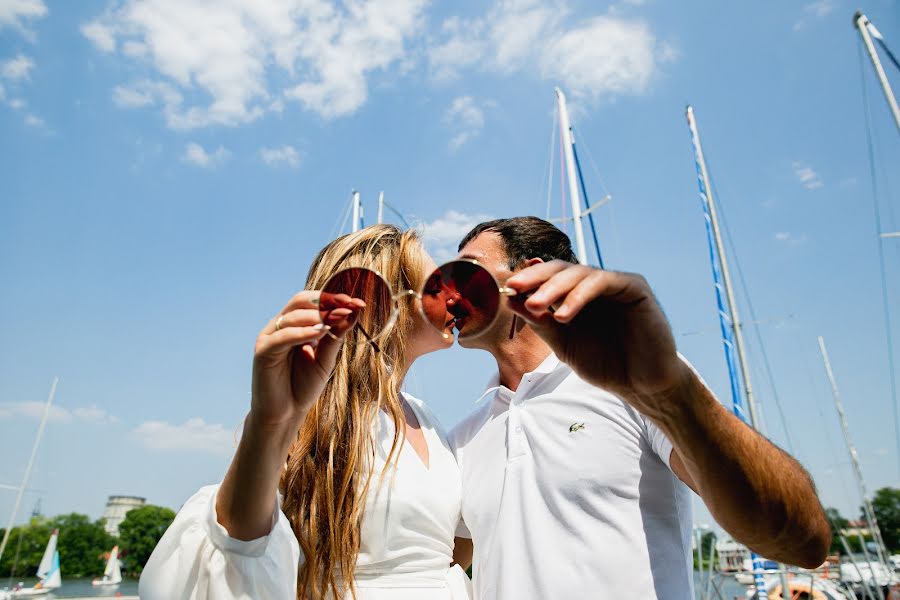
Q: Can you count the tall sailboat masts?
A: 7